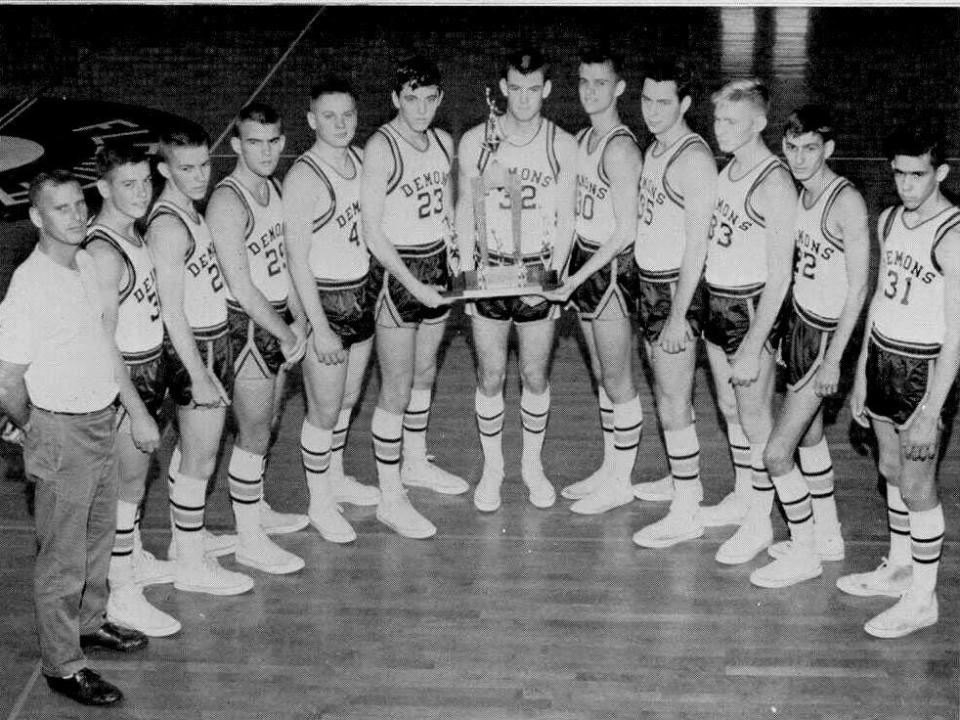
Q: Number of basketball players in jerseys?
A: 11